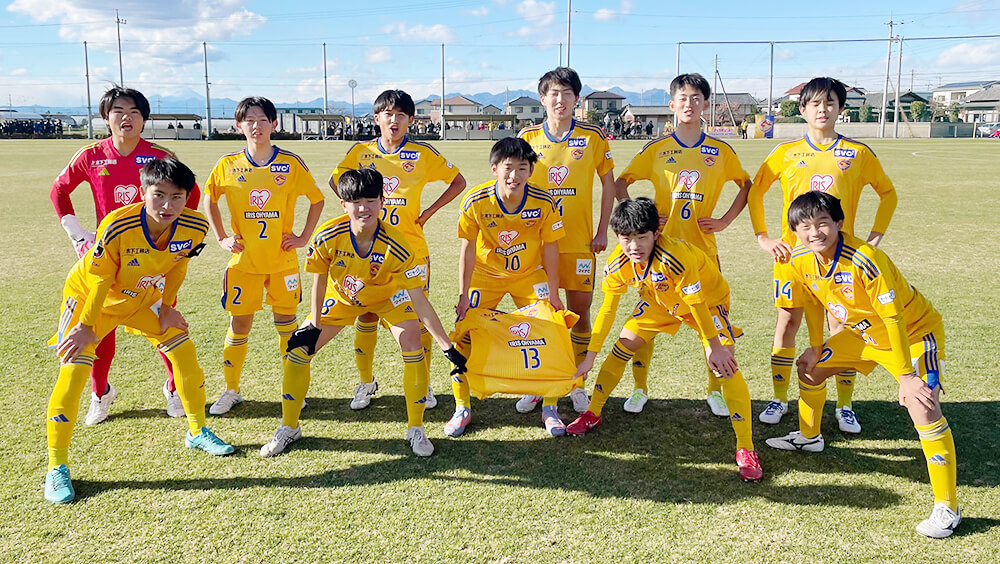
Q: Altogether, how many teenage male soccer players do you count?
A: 11